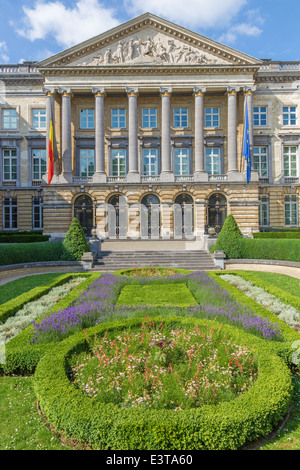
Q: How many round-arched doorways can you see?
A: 5